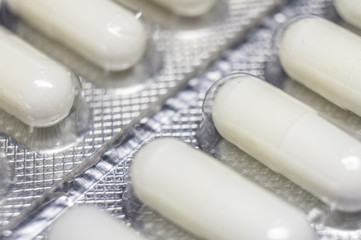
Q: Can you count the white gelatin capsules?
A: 8